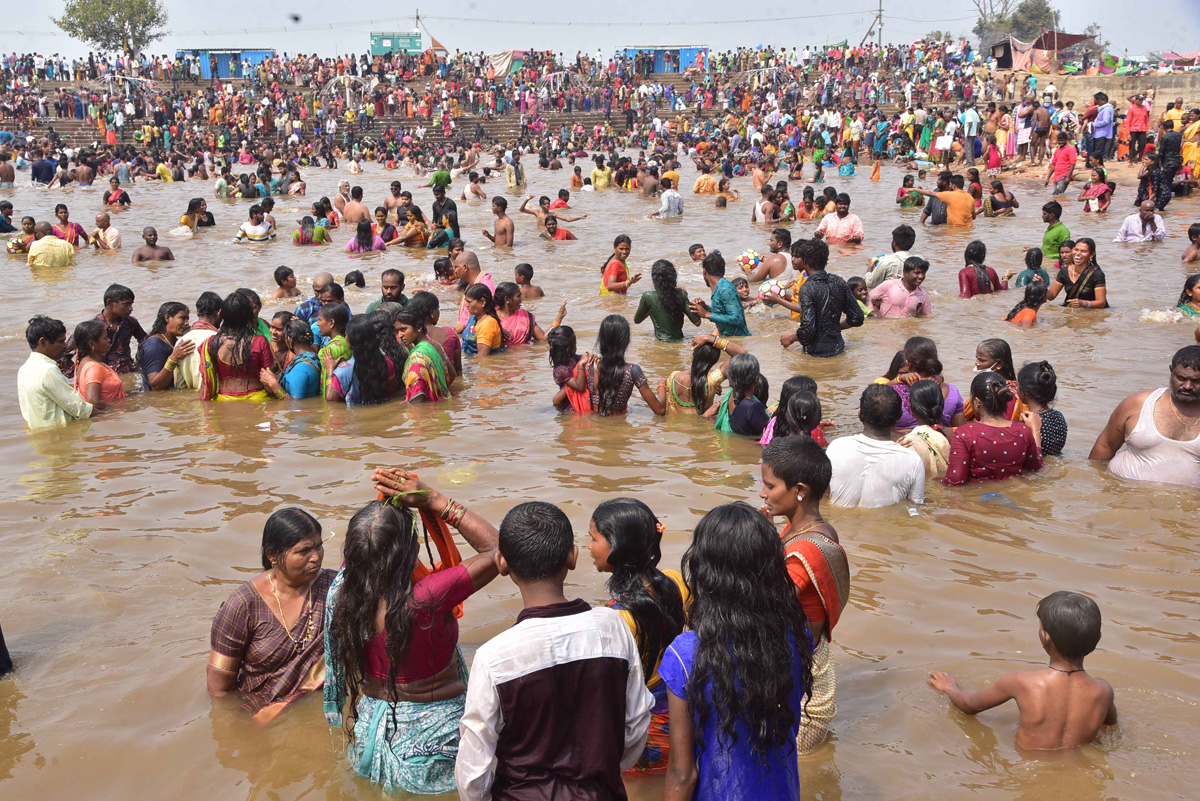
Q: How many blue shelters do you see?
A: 2